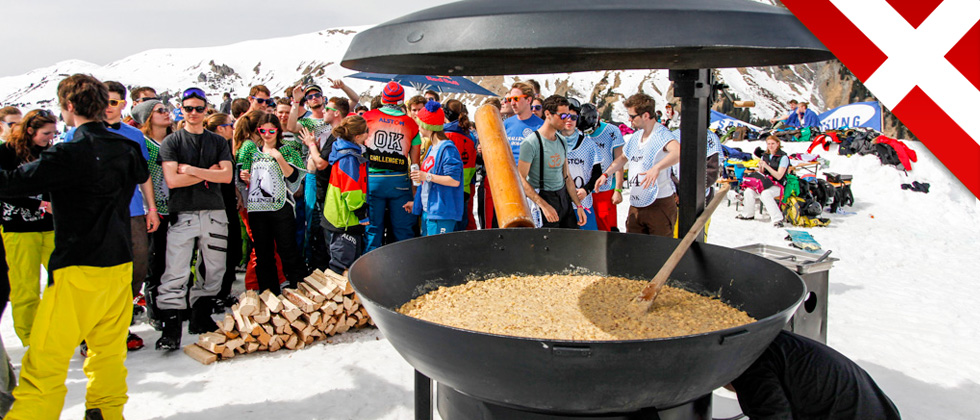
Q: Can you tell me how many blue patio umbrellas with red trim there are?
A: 1